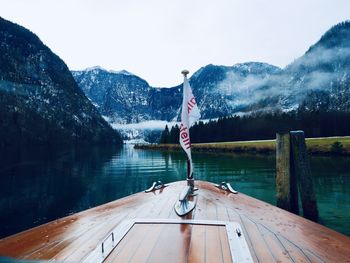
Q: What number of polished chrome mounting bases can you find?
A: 1